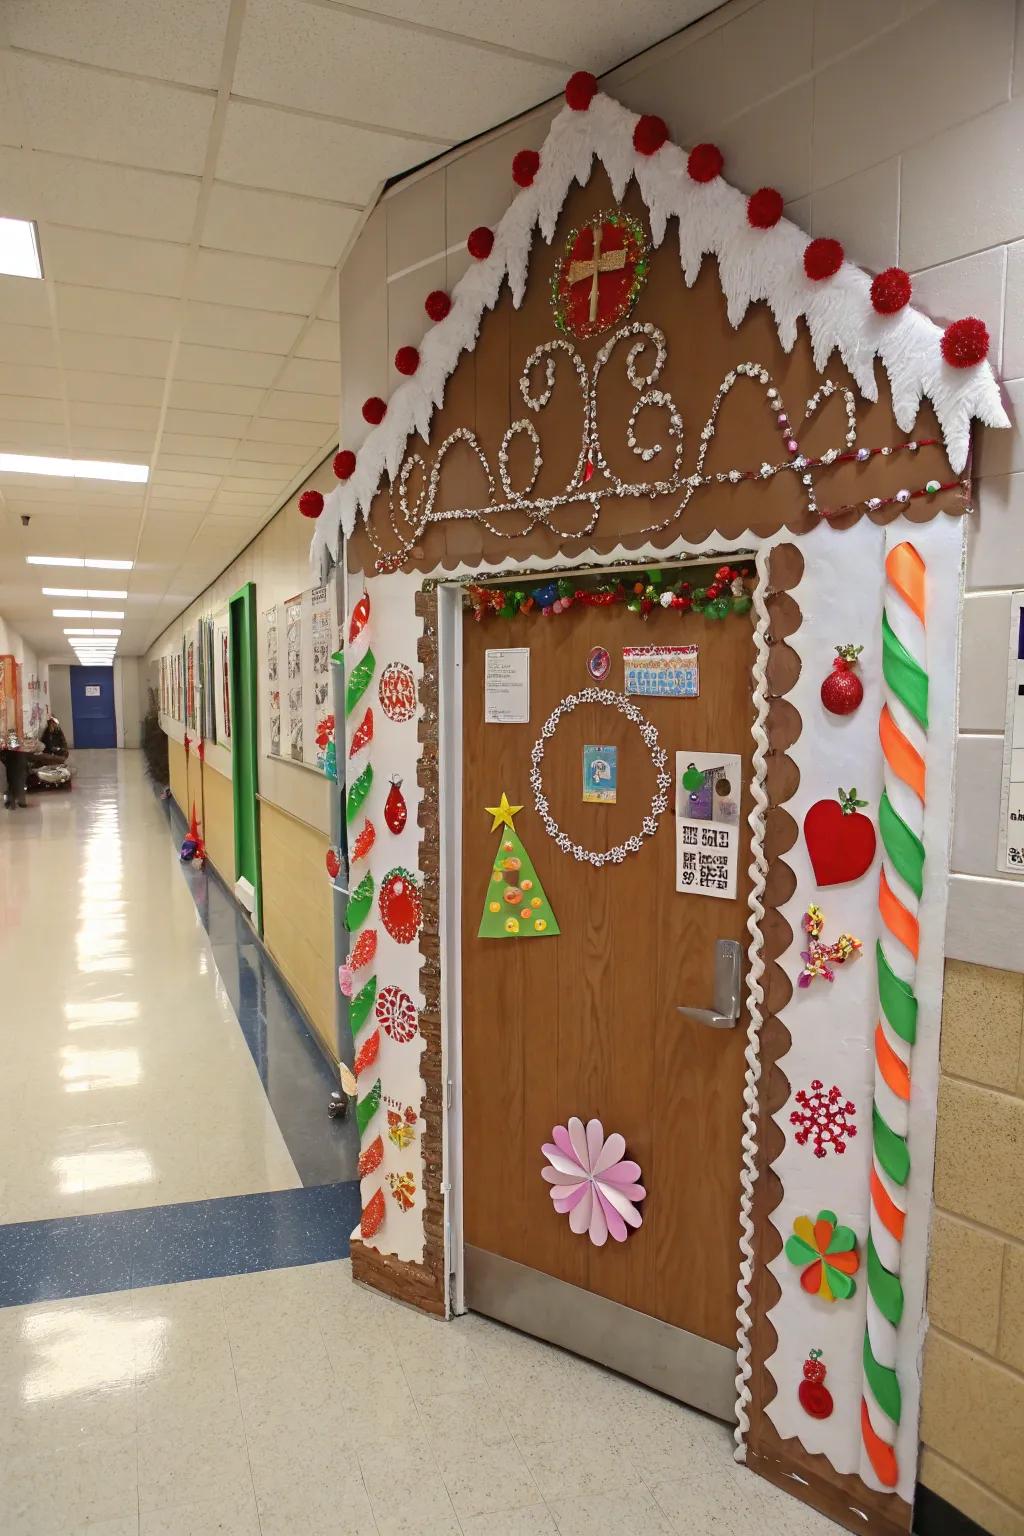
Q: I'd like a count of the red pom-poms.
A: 14